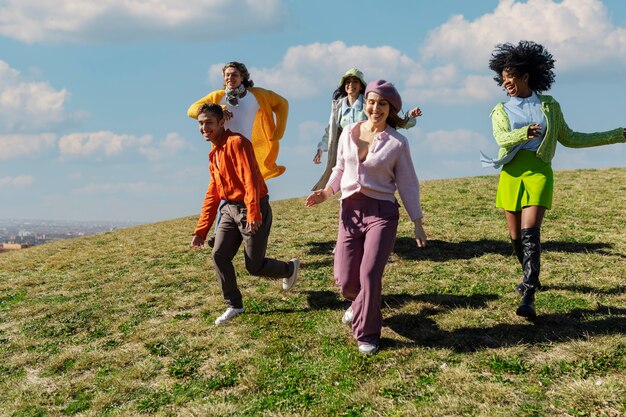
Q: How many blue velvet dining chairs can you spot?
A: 0